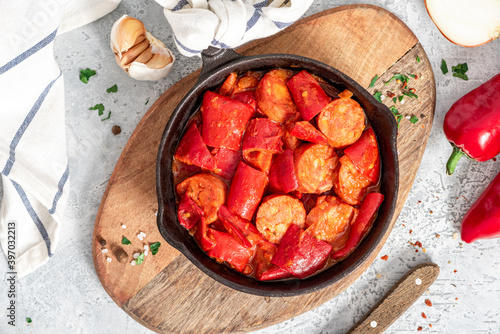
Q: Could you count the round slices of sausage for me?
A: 7